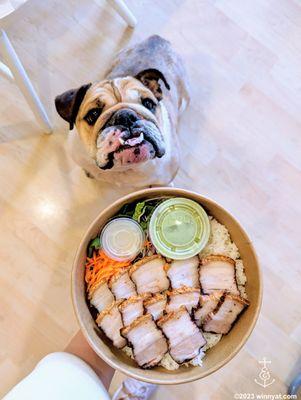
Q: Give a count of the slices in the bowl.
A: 13